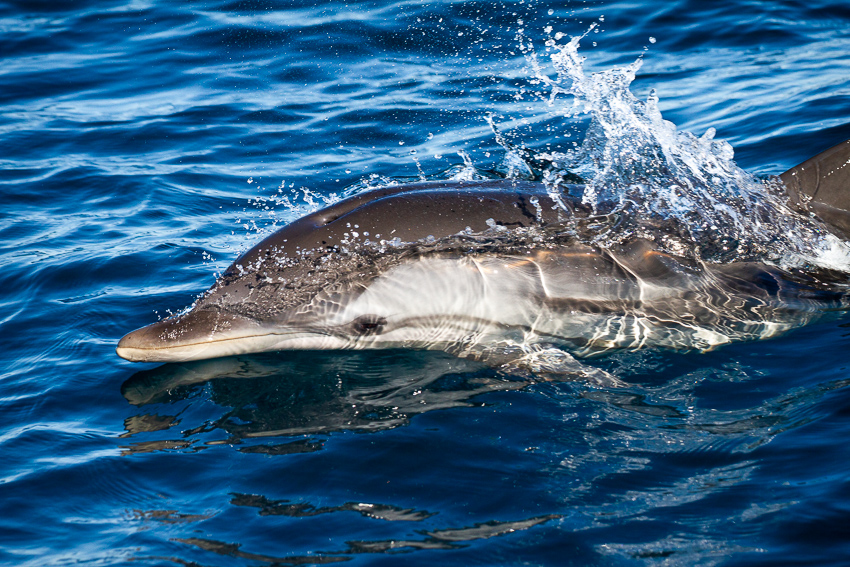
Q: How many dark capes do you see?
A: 1